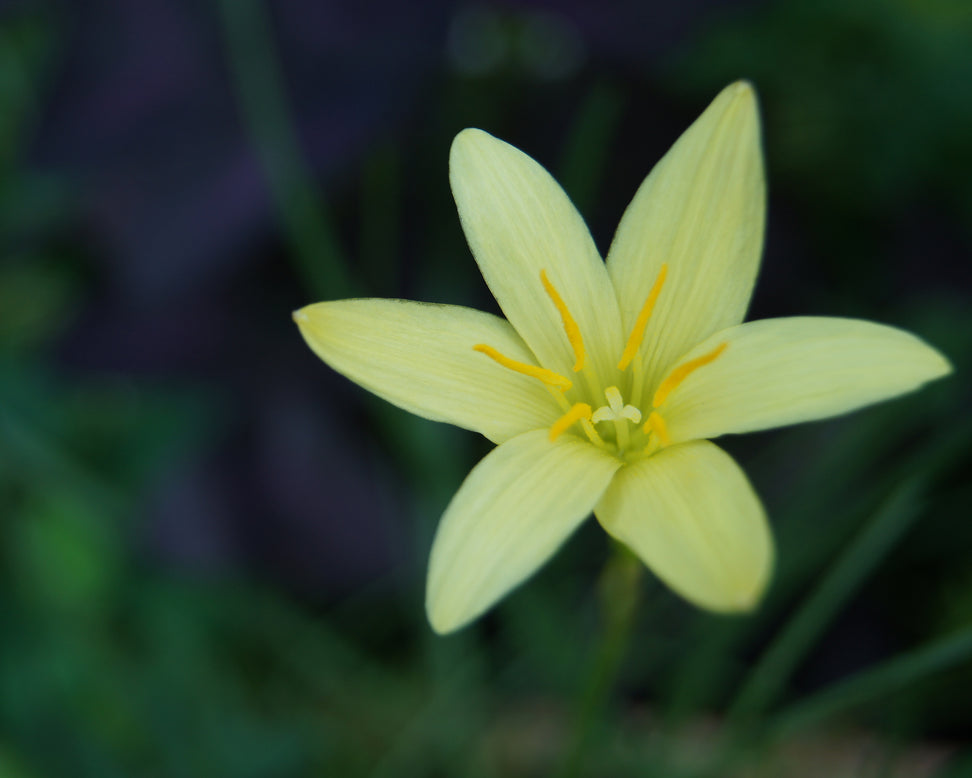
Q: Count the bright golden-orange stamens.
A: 6